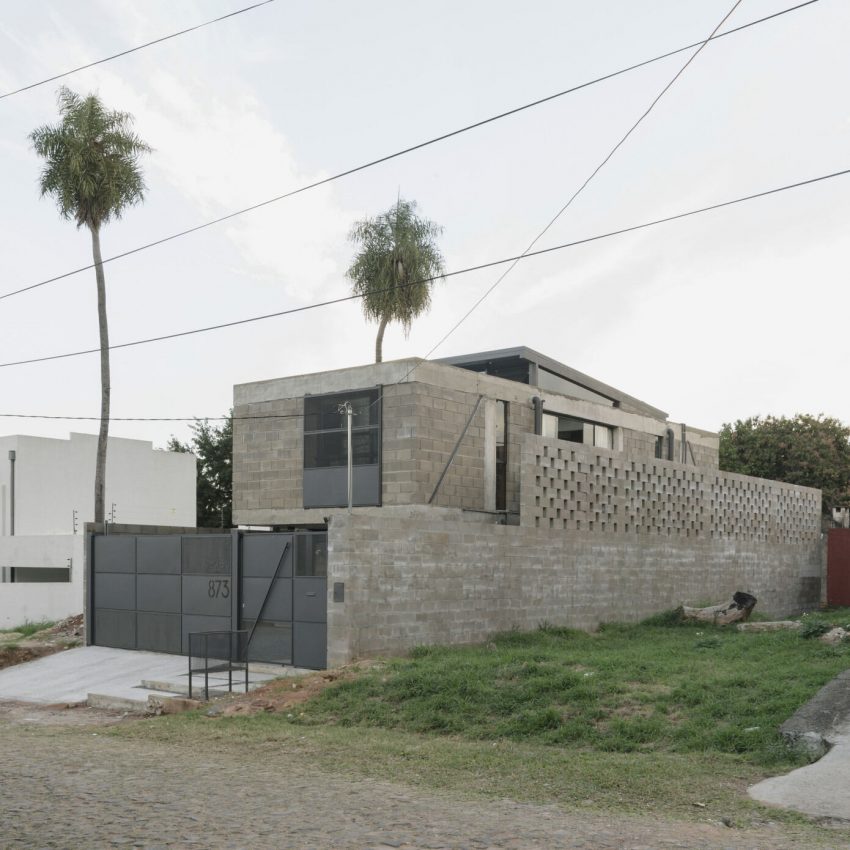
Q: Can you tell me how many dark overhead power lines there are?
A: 5